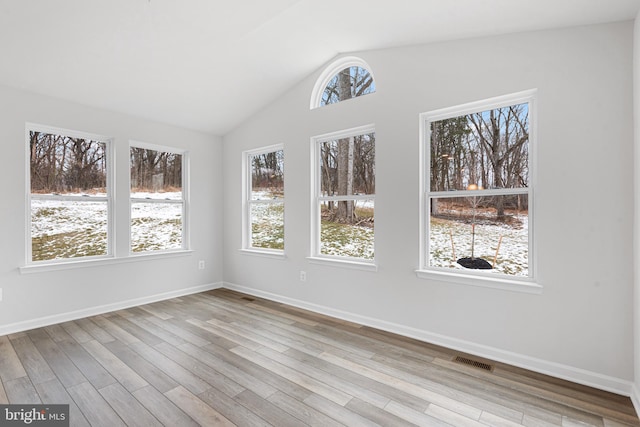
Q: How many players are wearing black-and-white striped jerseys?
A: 0